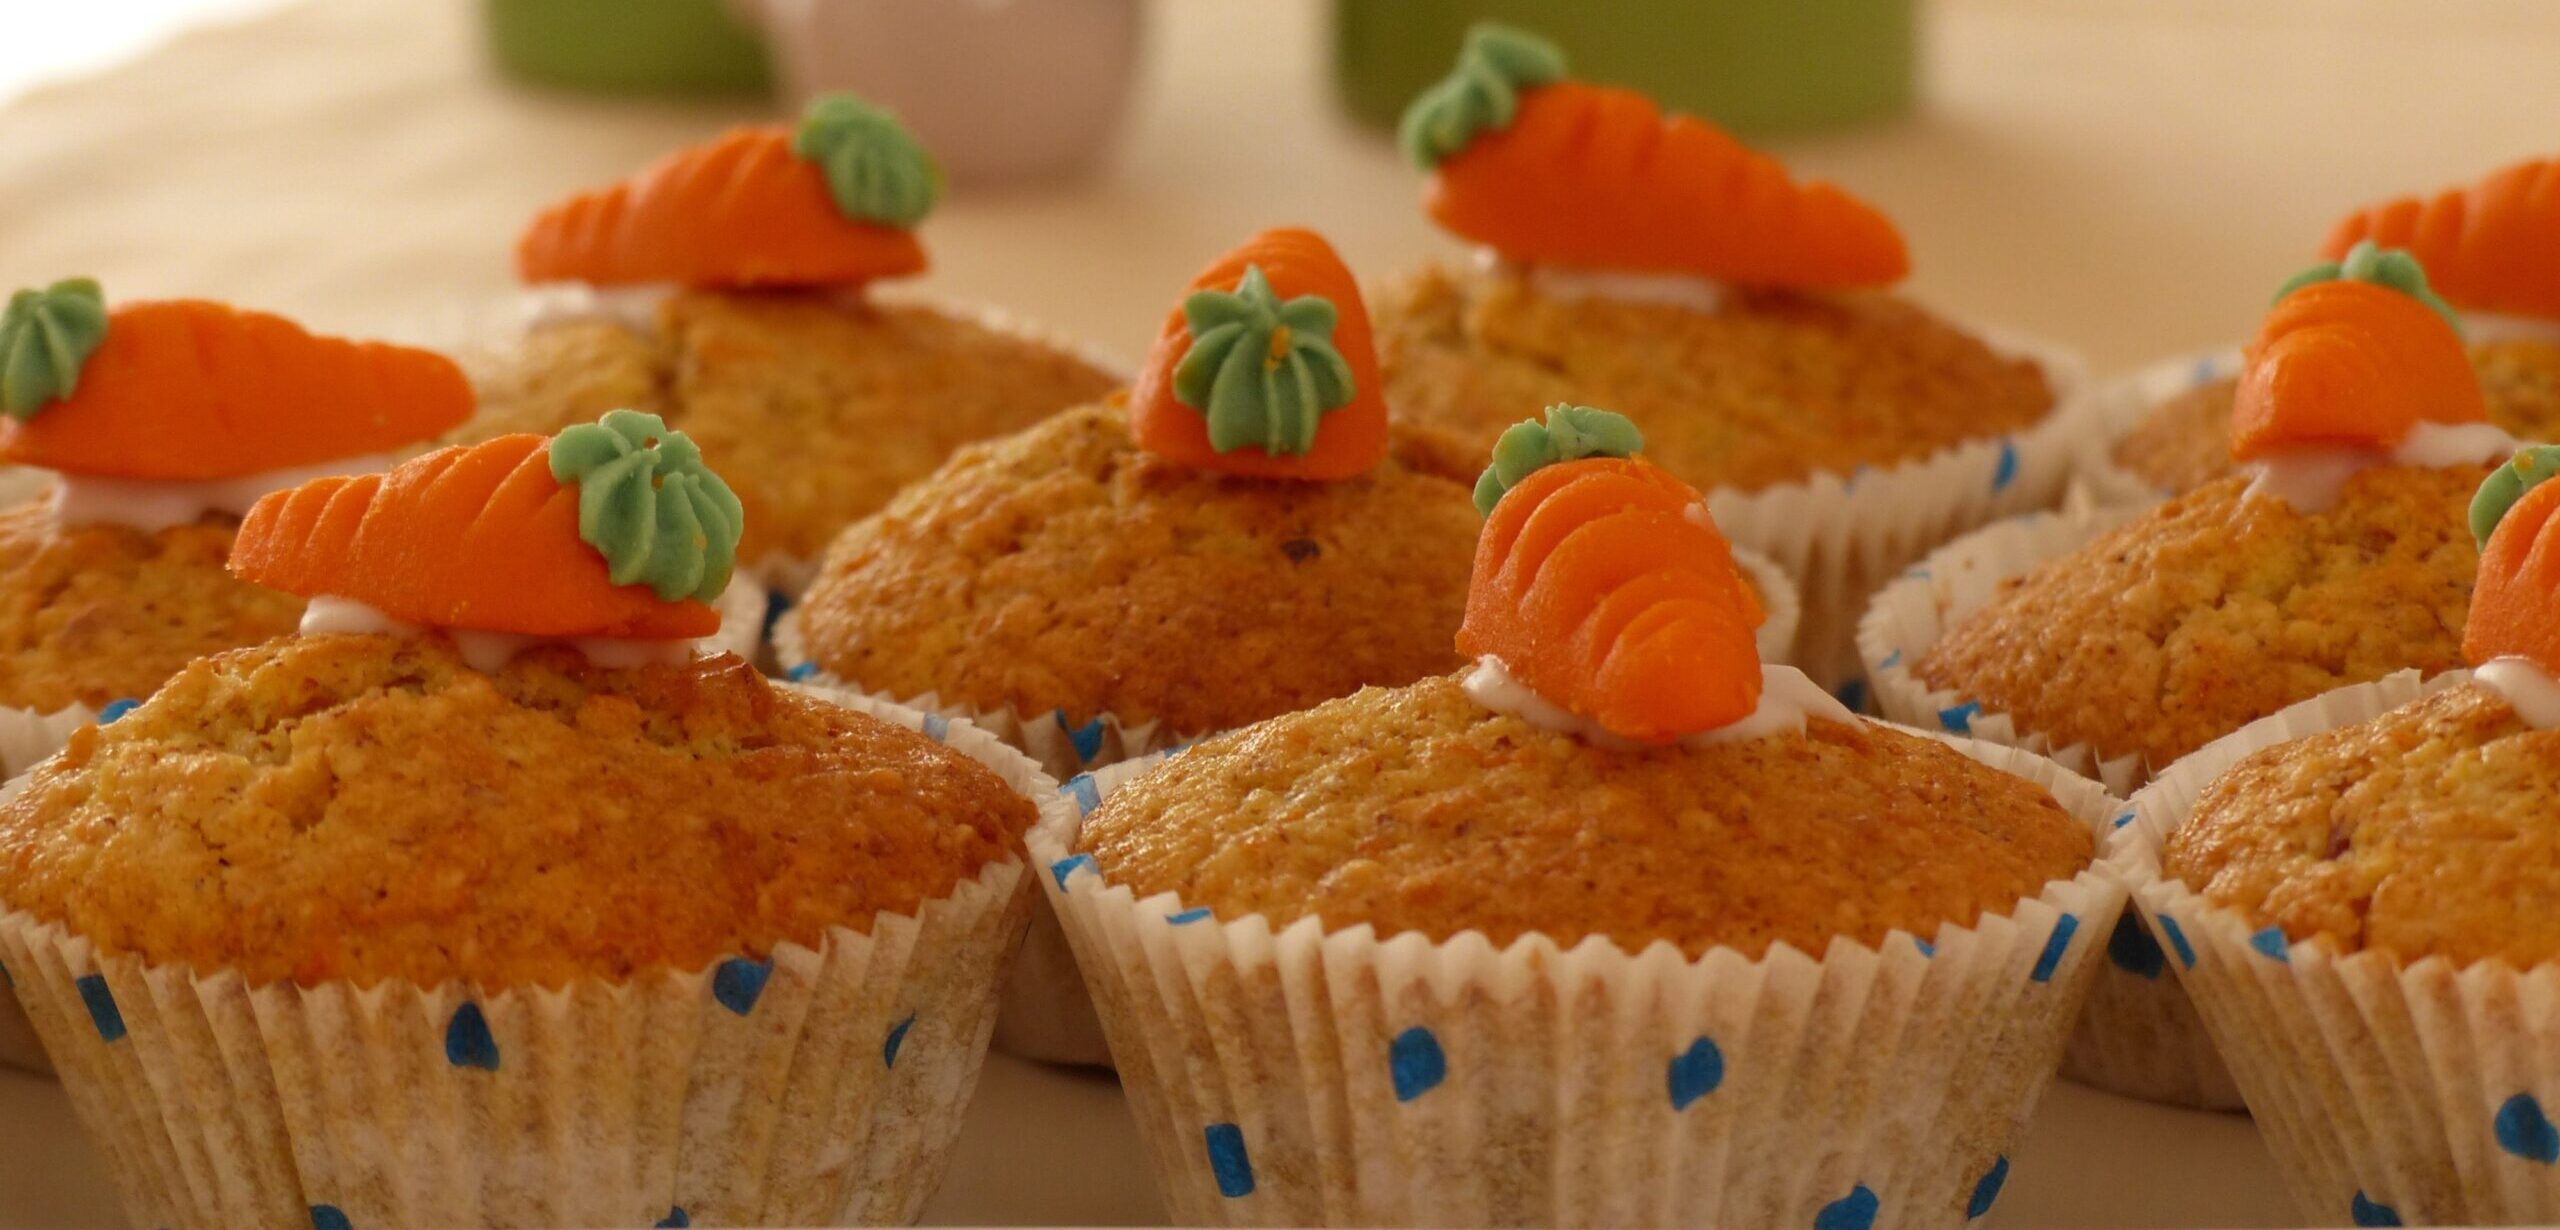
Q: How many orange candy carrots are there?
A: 9